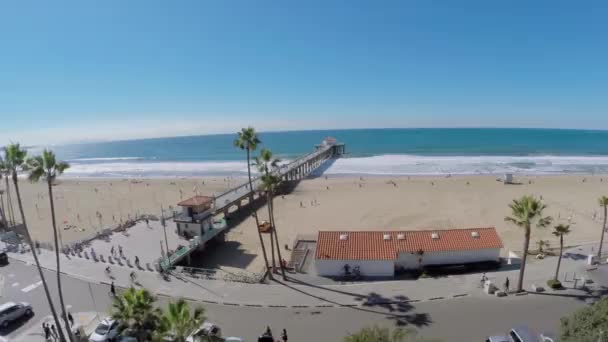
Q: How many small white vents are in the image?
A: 5